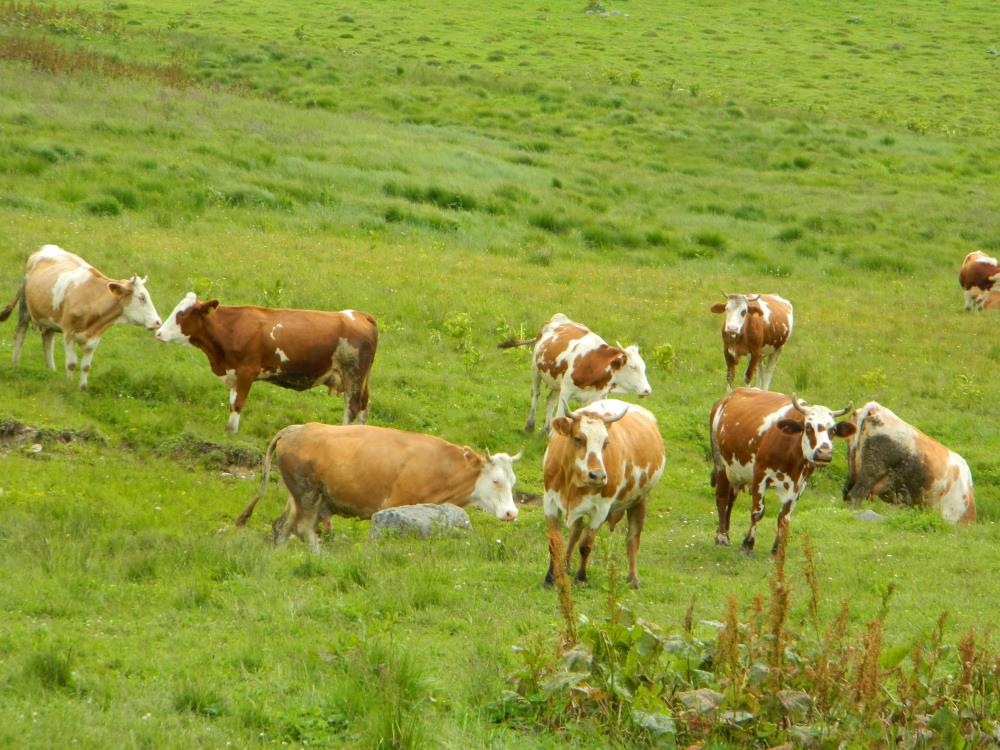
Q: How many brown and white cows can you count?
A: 9